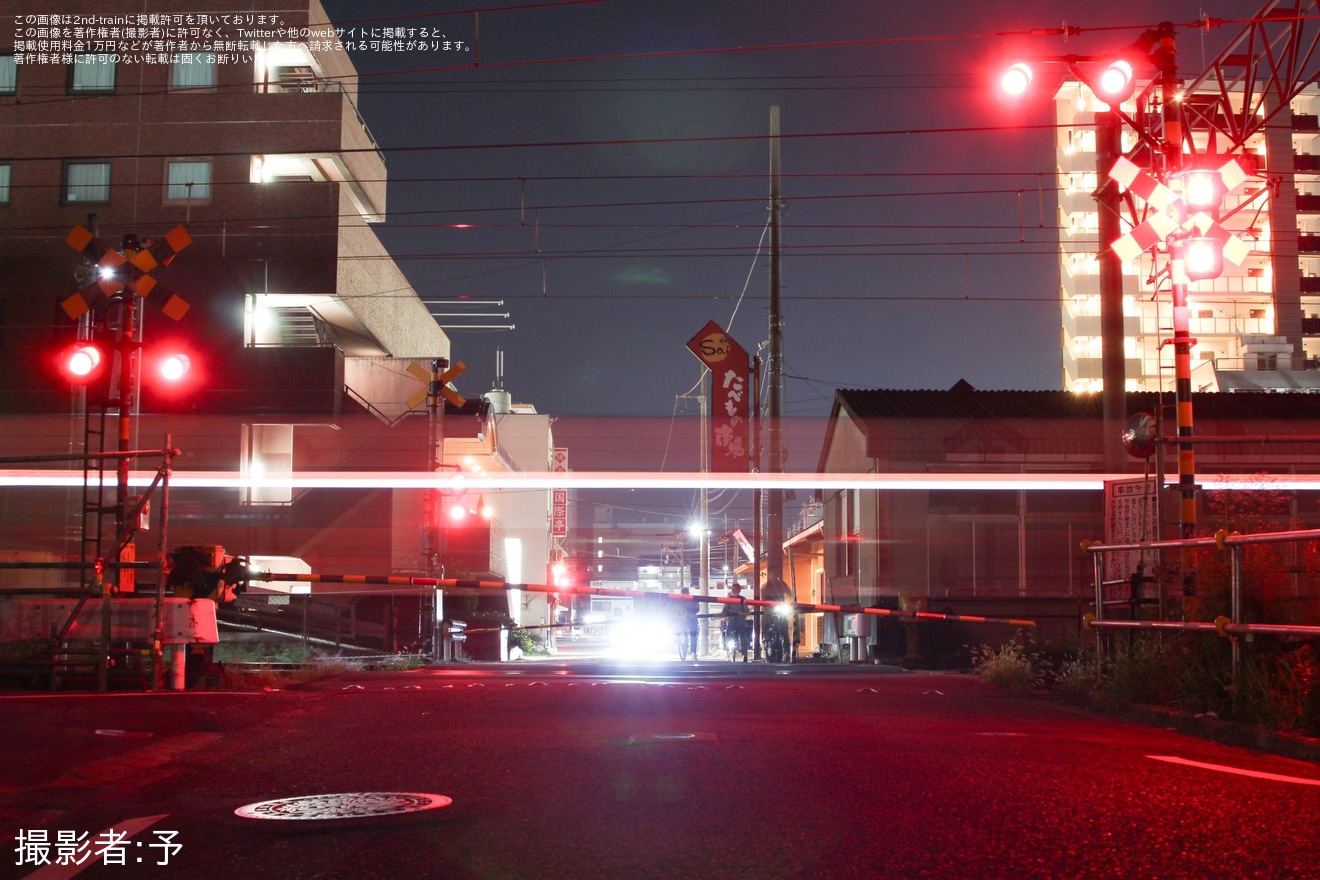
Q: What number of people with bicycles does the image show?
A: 3